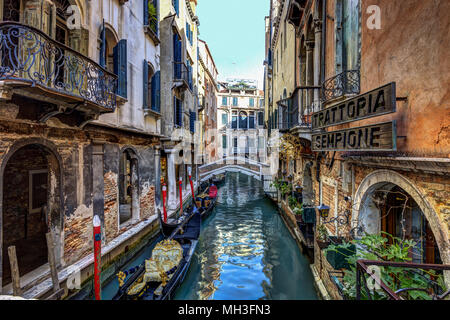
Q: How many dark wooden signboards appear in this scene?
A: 2